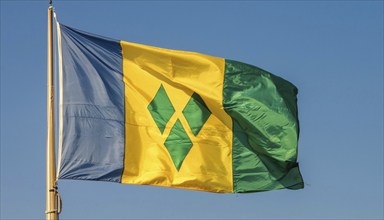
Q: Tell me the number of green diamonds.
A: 3